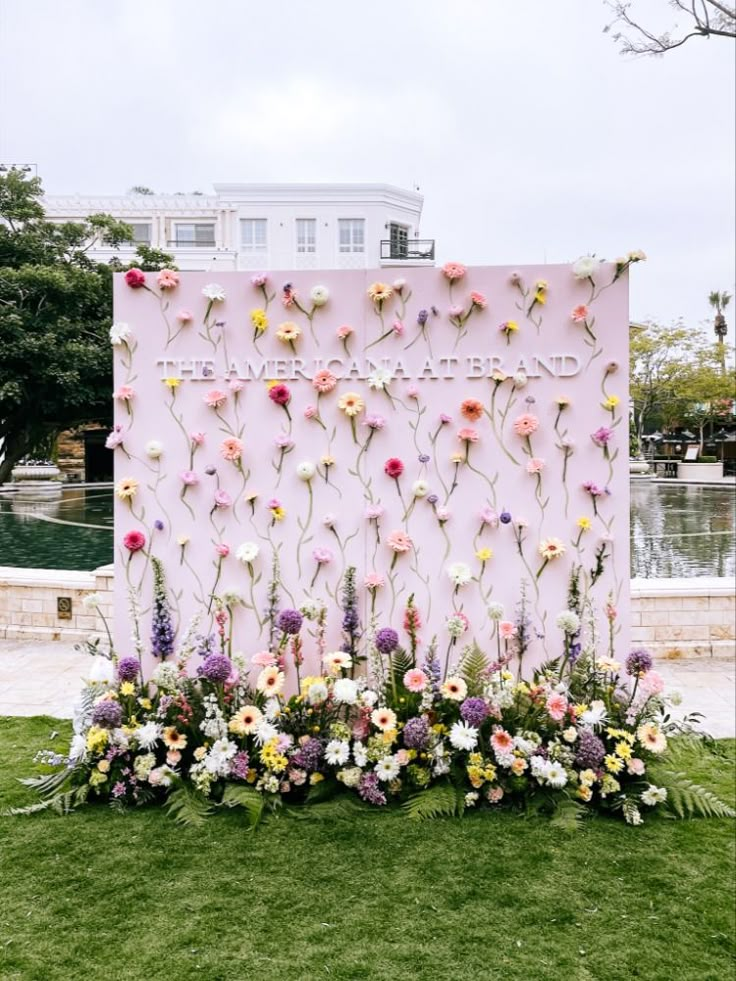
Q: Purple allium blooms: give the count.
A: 10